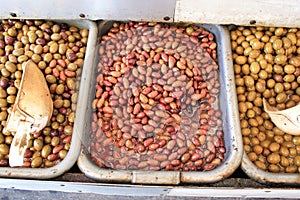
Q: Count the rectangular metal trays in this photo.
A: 3